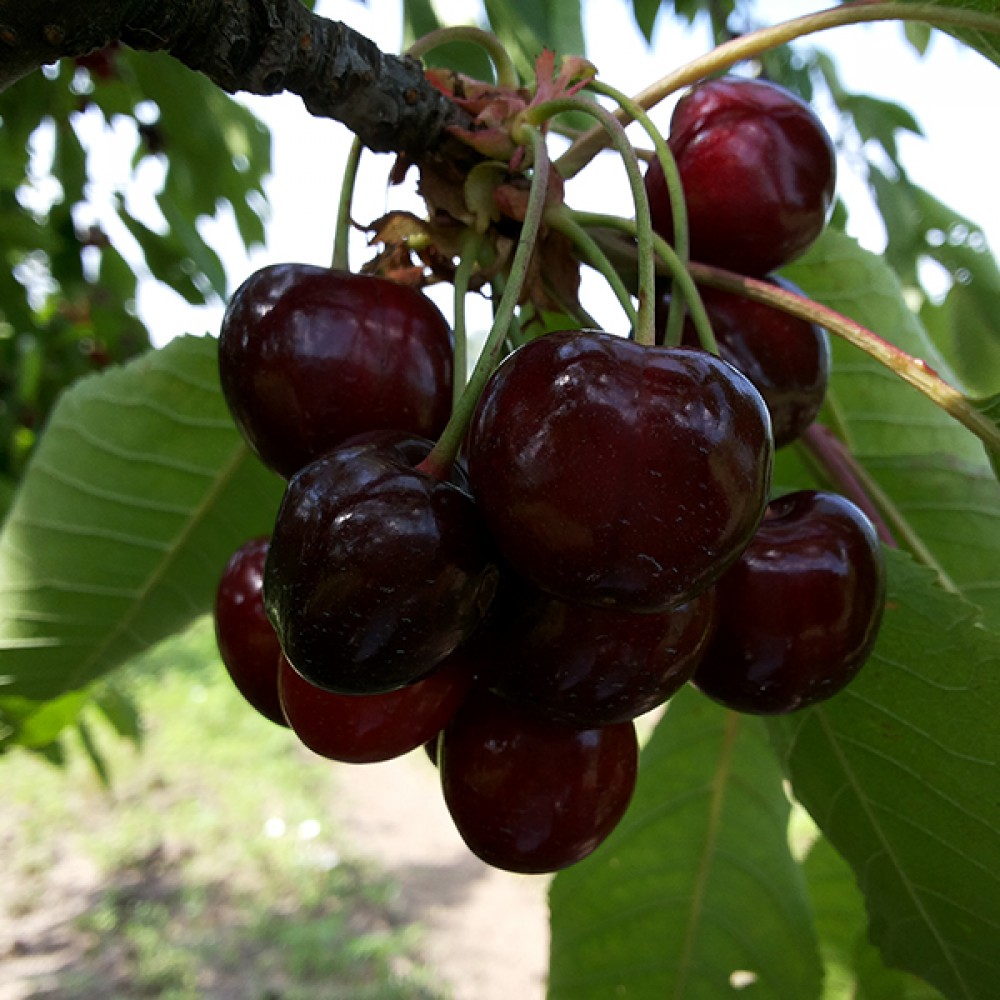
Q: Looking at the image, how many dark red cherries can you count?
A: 10